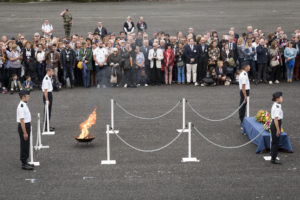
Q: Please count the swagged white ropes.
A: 4